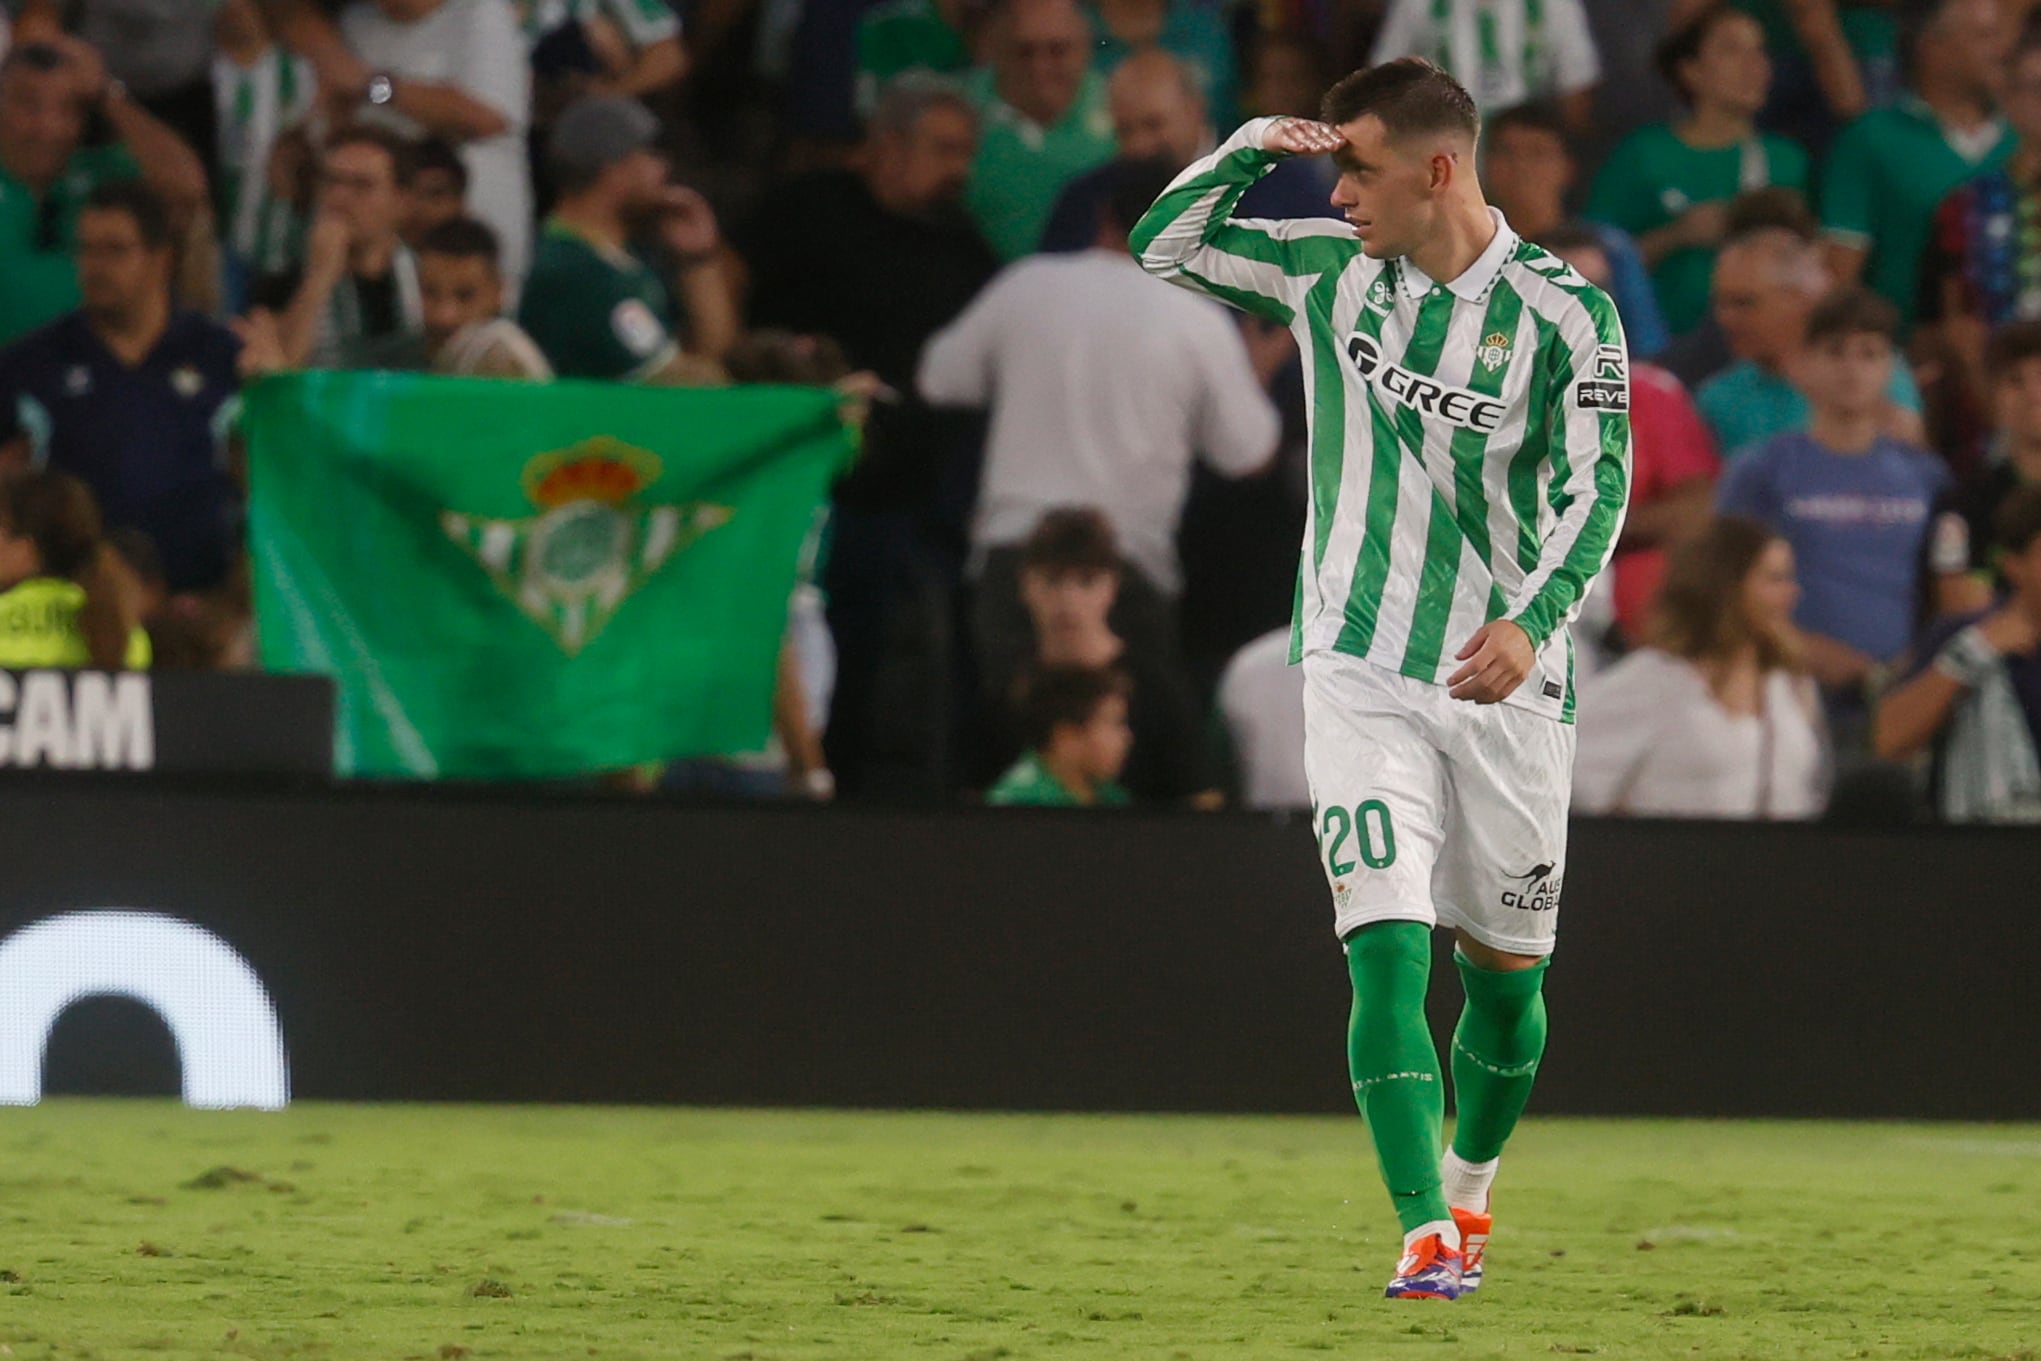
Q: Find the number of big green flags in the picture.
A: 1